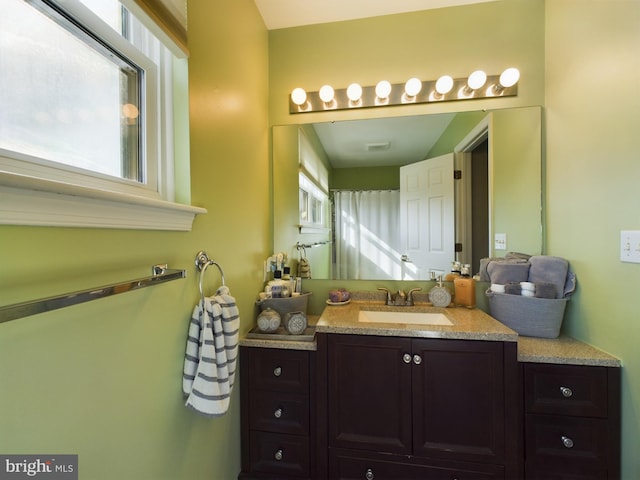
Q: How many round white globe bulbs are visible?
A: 8